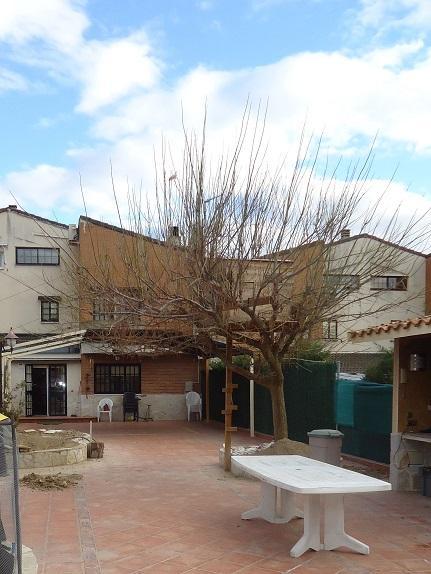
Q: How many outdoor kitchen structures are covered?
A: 1